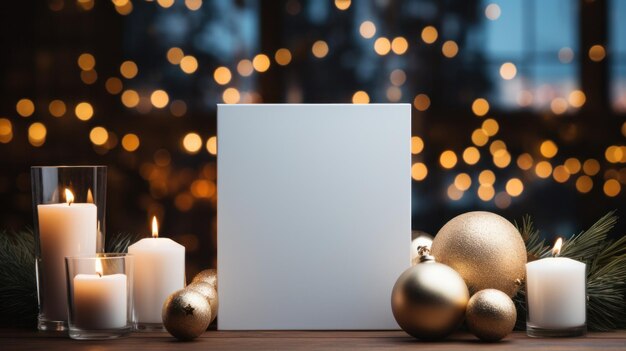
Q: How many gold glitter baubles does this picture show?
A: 5